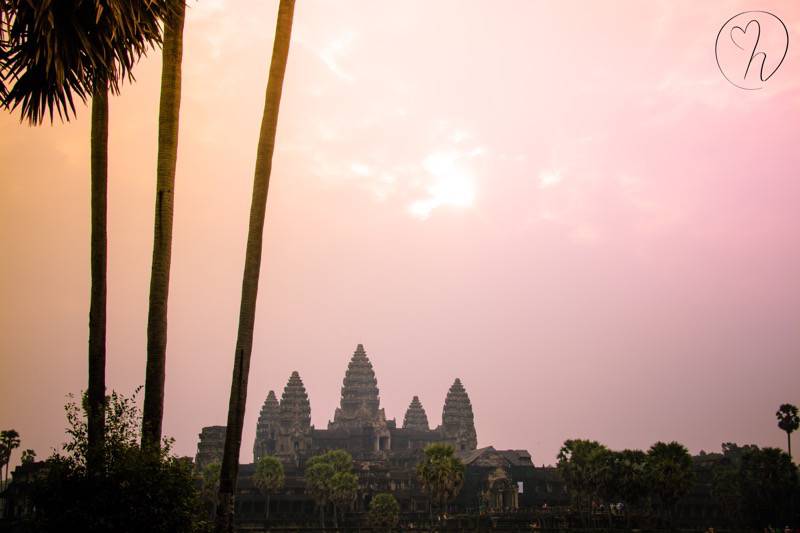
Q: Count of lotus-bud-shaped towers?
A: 5